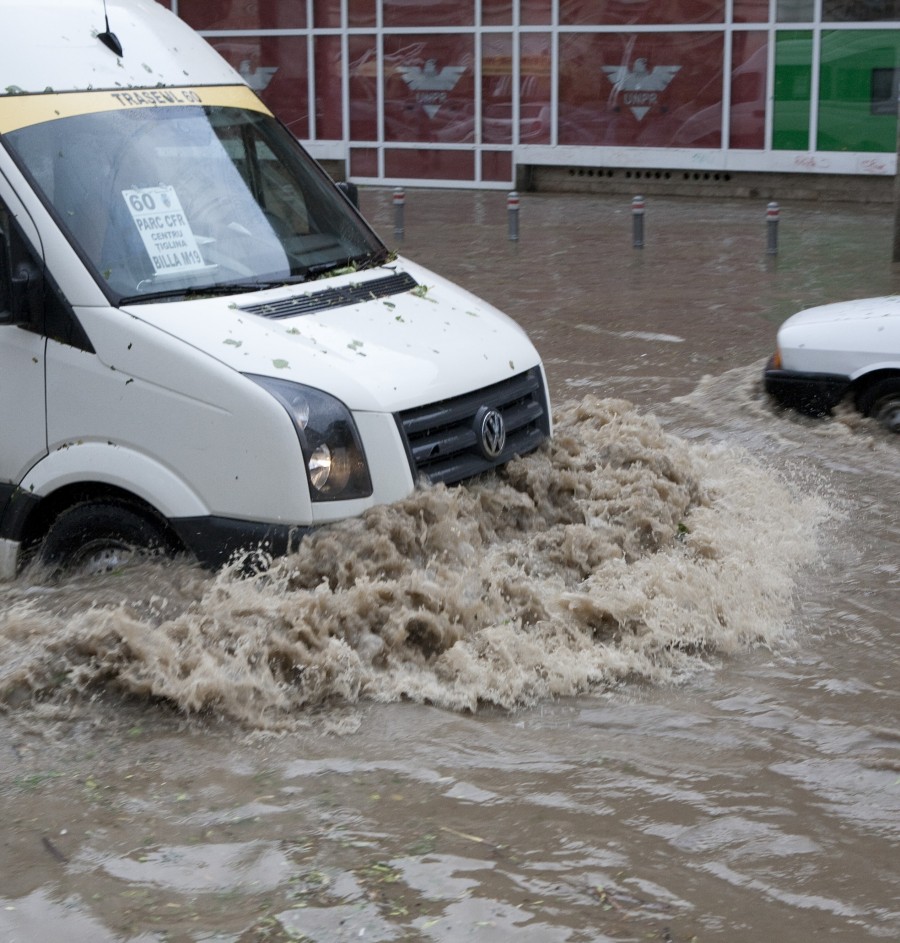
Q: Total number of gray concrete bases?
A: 4